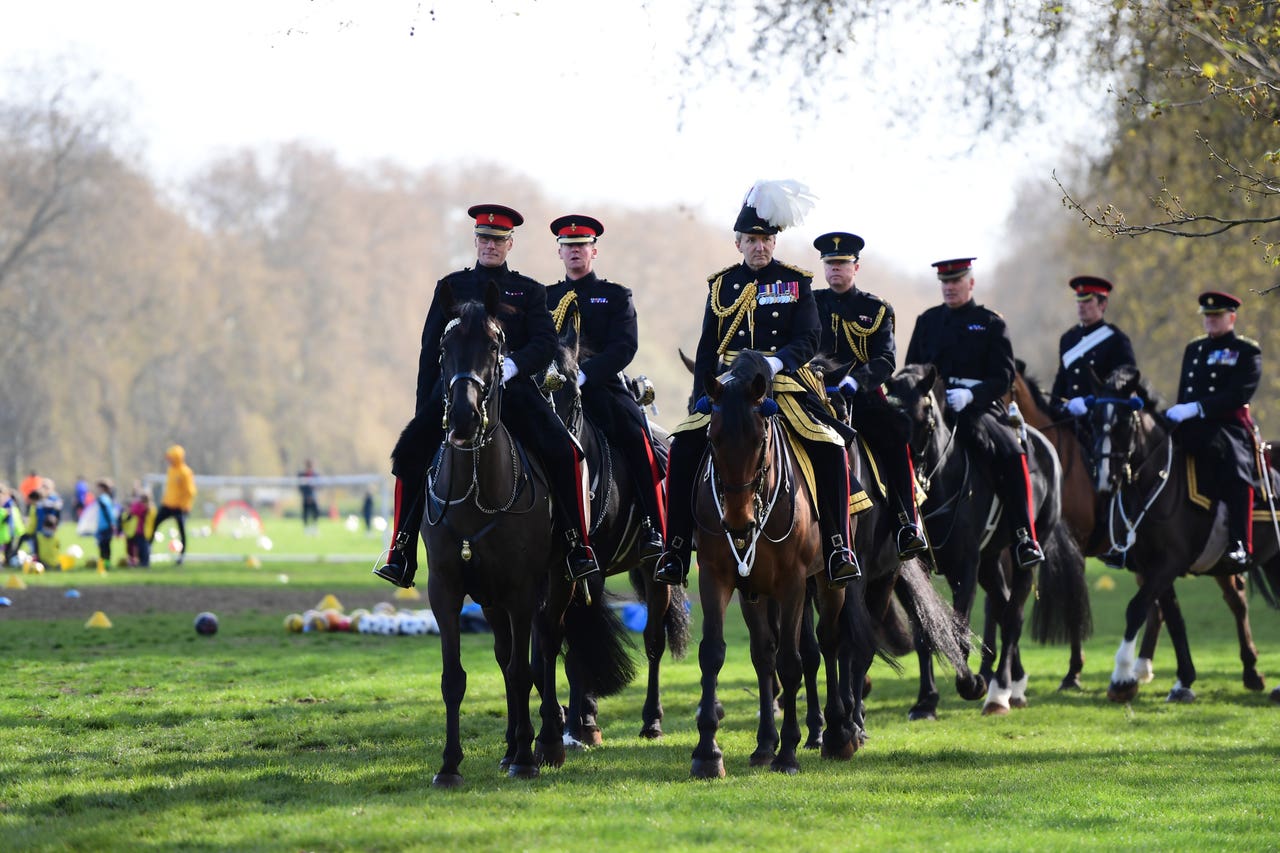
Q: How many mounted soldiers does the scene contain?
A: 7